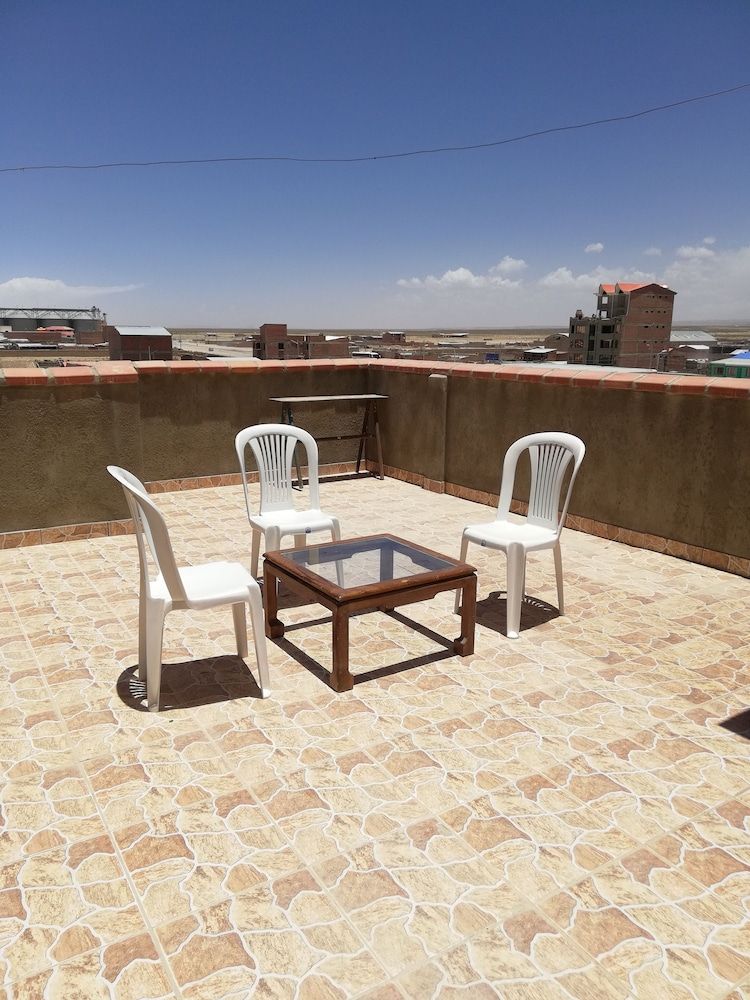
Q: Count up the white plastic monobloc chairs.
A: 3